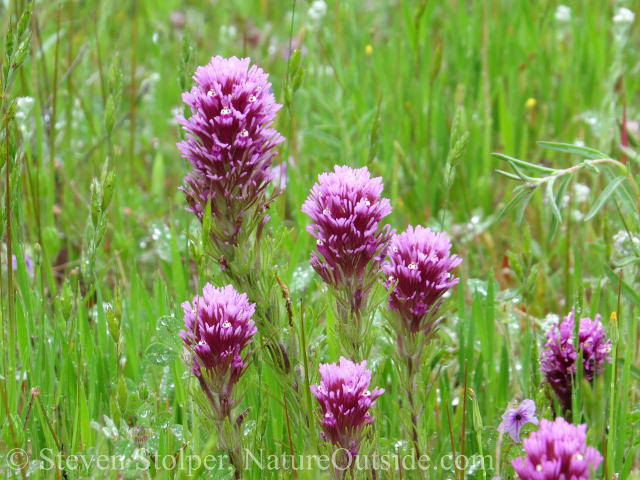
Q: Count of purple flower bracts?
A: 7